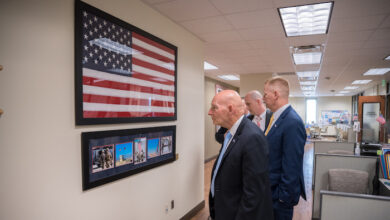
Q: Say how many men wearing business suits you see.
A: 3